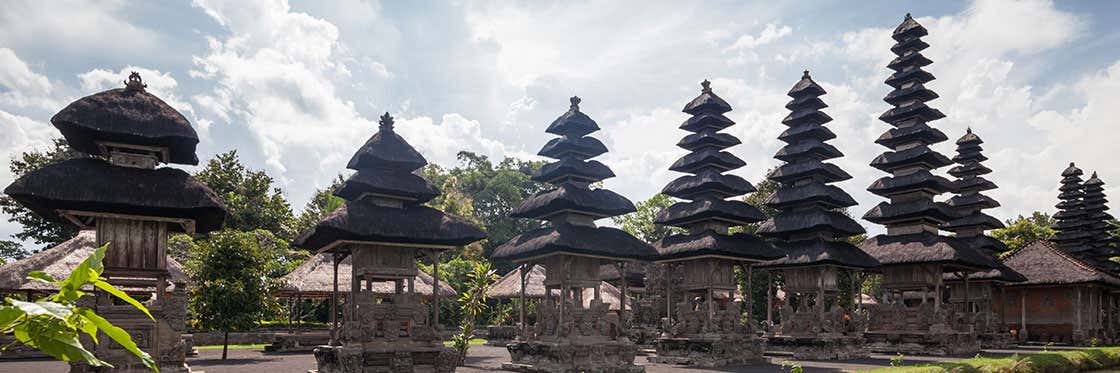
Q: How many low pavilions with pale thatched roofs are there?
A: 3